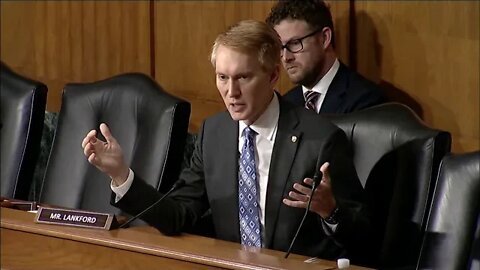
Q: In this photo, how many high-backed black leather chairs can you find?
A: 4